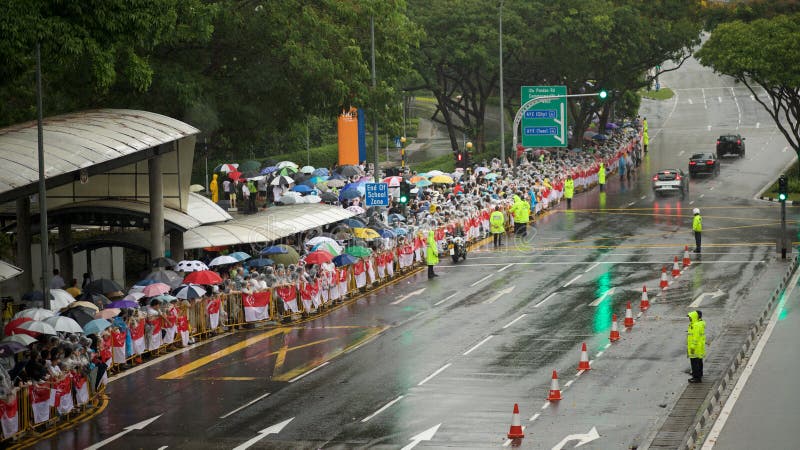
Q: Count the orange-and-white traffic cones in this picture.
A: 9